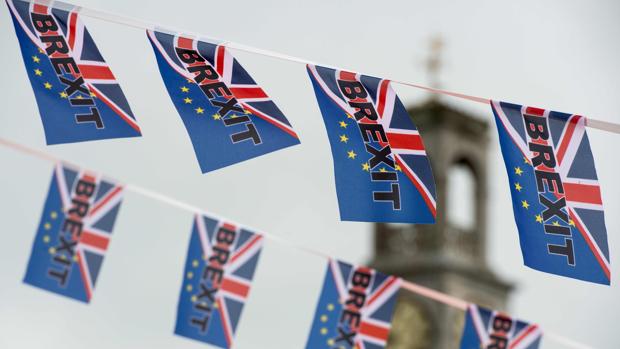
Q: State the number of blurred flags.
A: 4